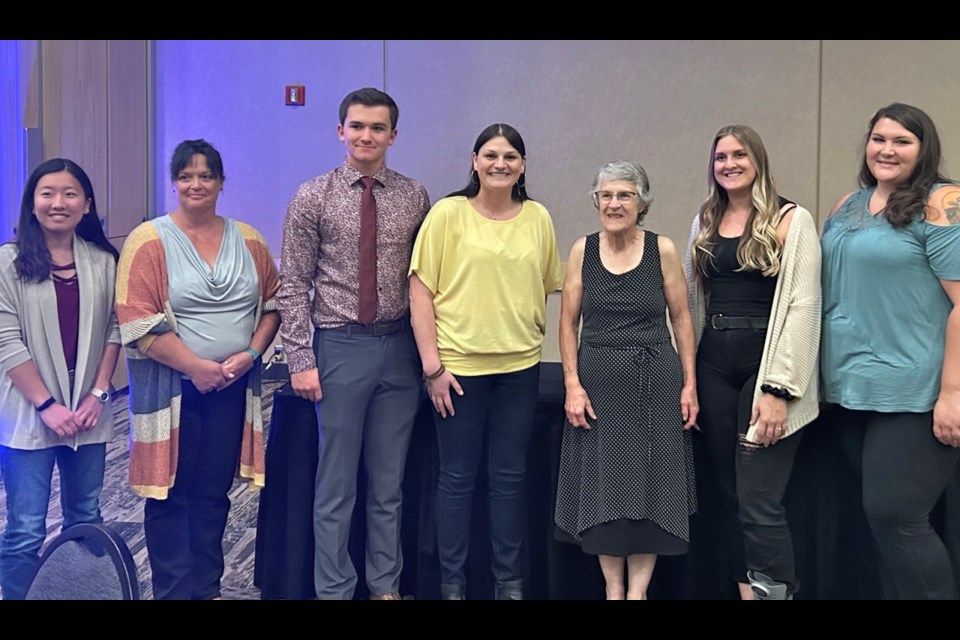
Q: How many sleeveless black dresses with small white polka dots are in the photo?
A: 1